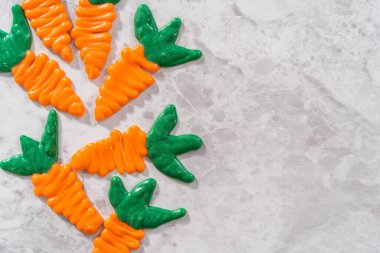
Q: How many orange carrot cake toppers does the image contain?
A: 7